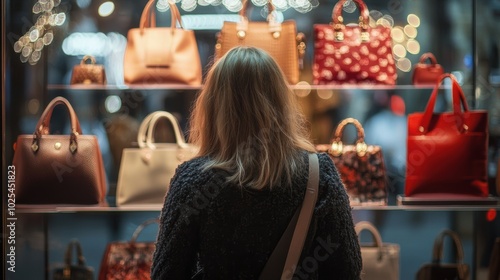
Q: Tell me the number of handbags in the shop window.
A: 13